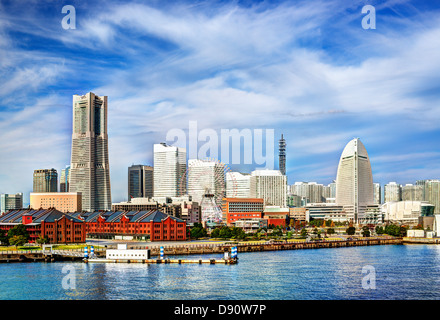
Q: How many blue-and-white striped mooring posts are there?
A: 5